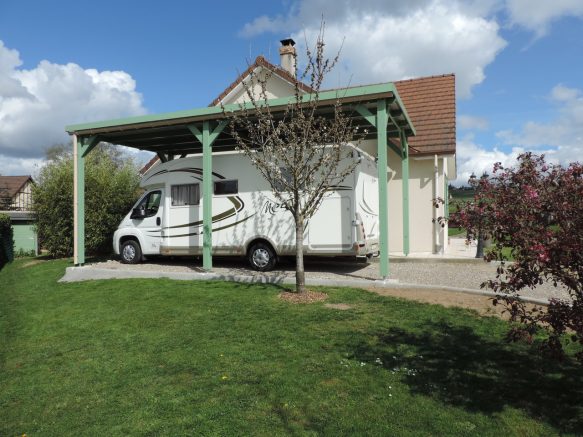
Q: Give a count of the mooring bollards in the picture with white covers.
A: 0